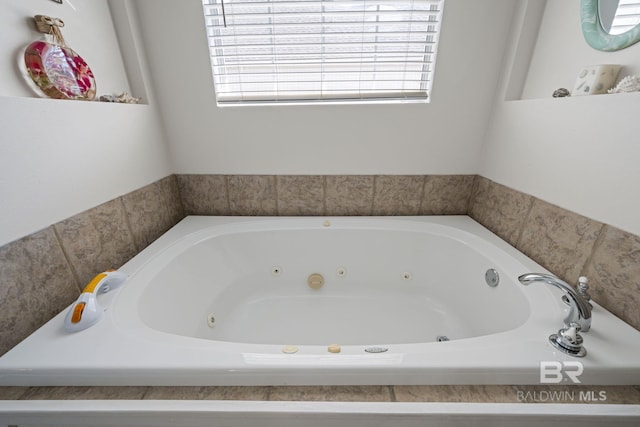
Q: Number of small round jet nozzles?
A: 4